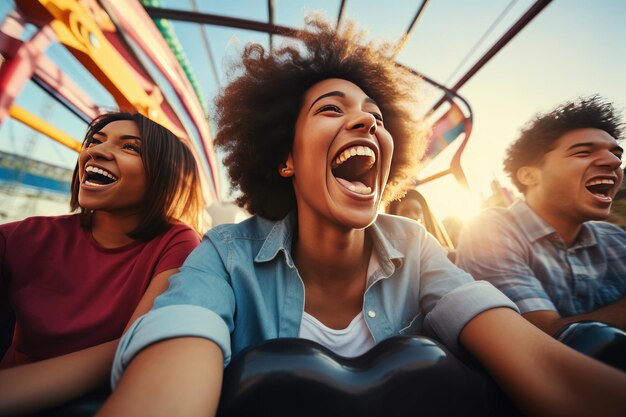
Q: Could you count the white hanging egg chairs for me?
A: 0